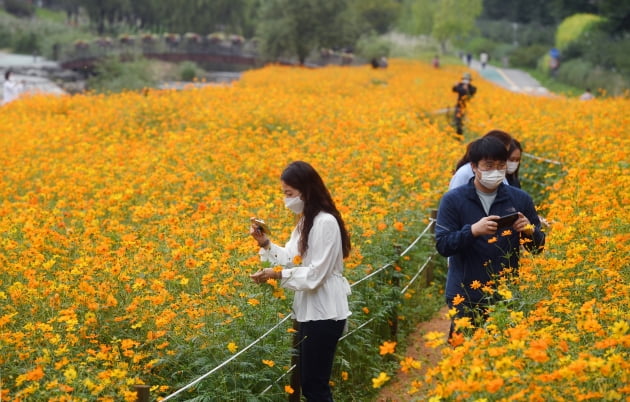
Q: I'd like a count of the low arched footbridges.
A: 1